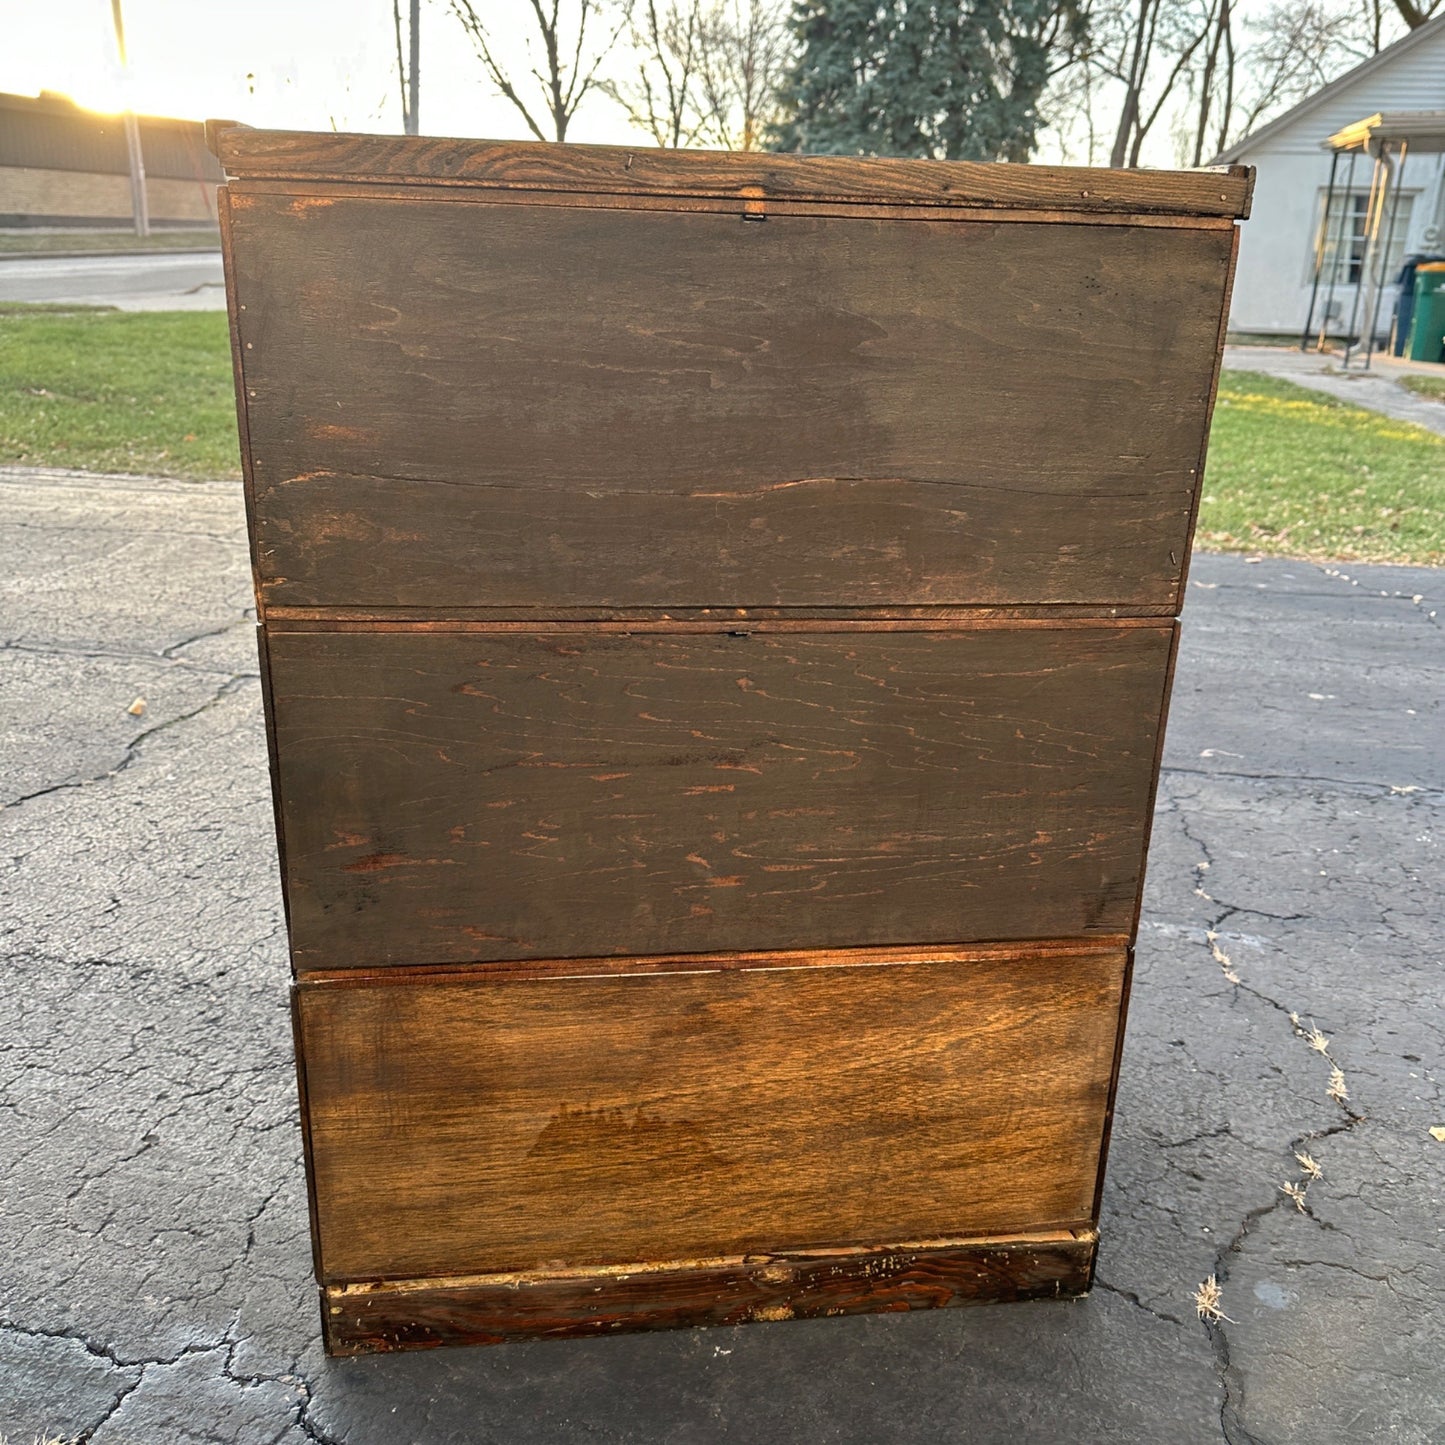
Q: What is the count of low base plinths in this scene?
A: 1